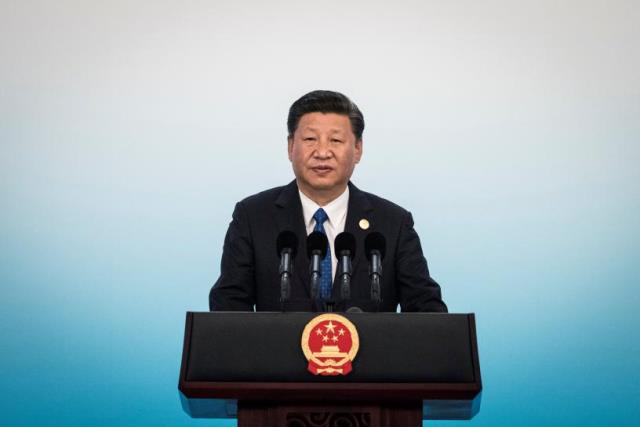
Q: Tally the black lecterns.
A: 1